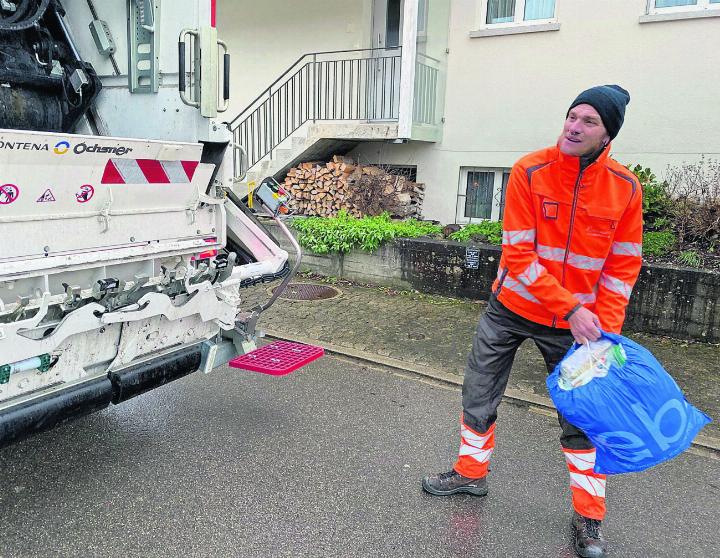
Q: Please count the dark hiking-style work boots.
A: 2